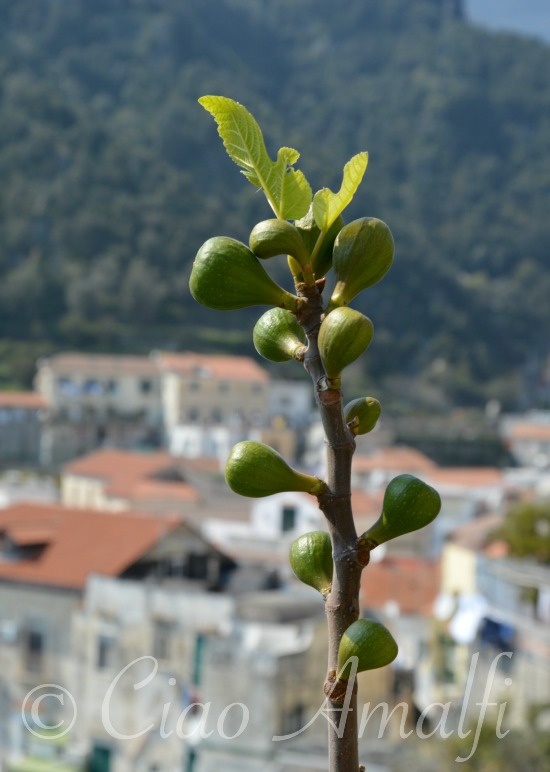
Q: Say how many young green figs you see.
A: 11